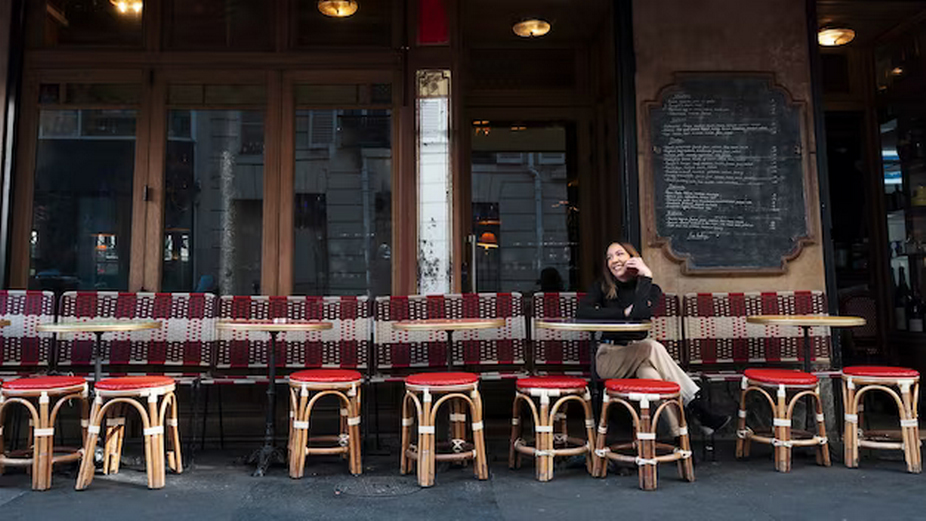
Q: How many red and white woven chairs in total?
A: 6